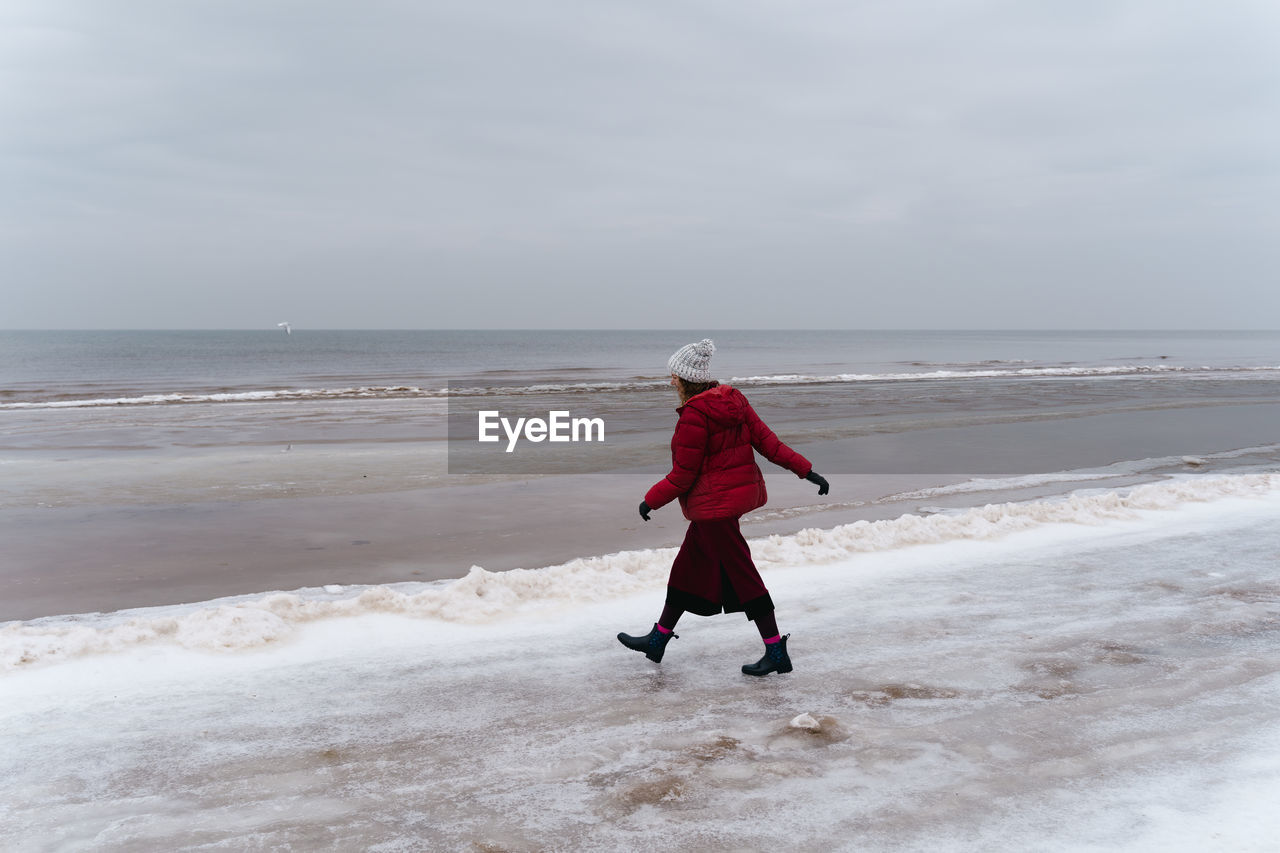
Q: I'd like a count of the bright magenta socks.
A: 2